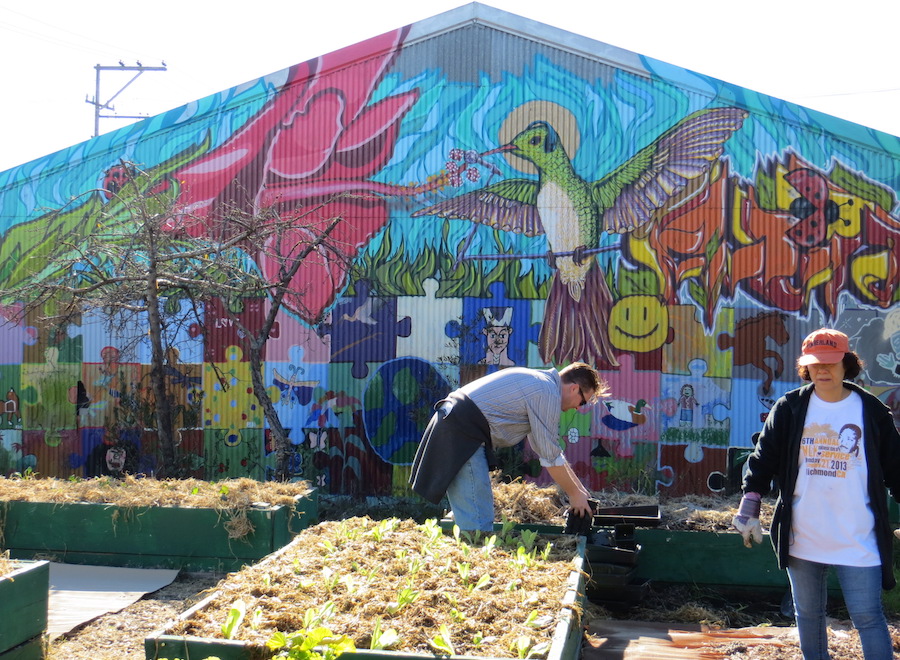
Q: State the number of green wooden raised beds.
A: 4